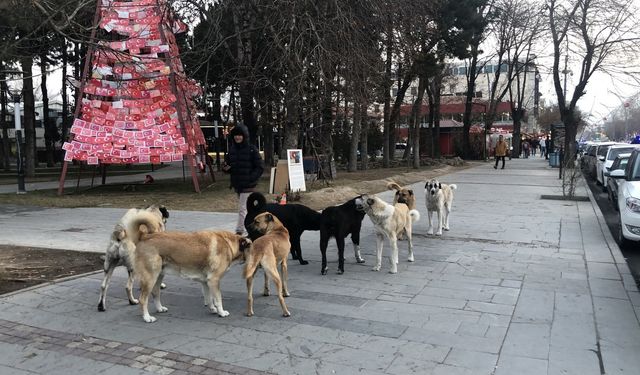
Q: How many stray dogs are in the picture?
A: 8